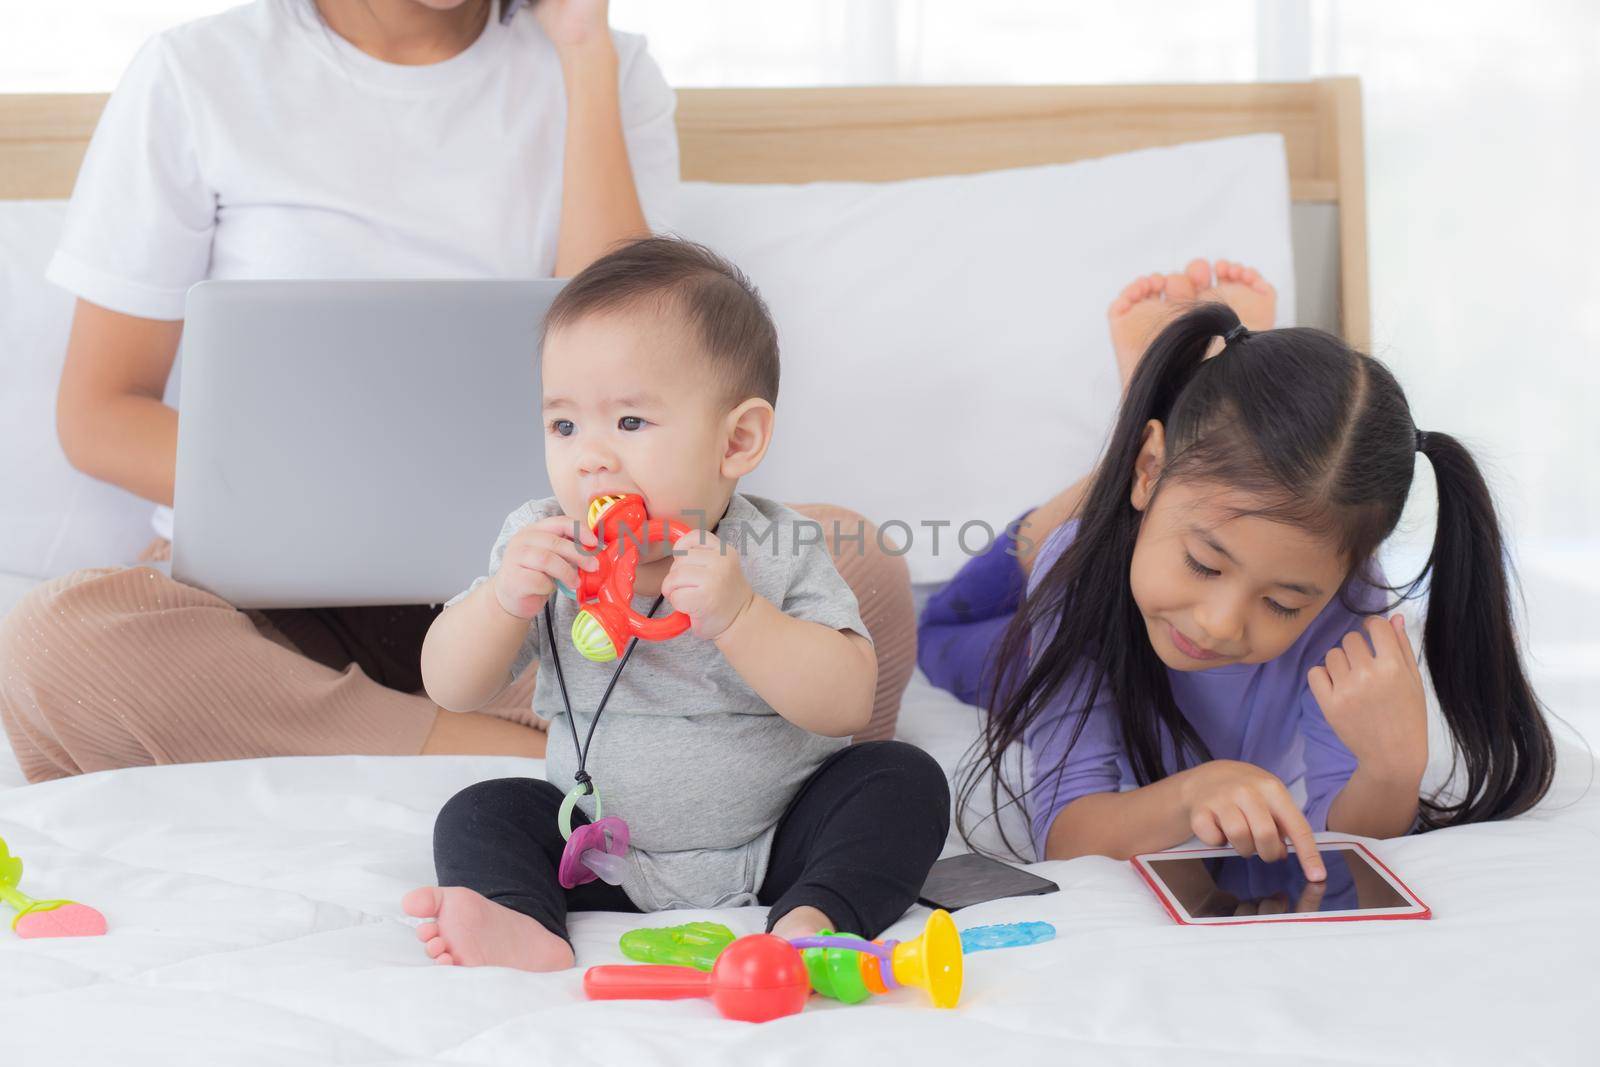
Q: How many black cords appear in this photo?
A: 1